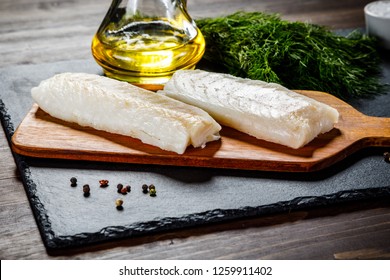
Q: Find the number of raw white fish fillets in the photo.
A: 2